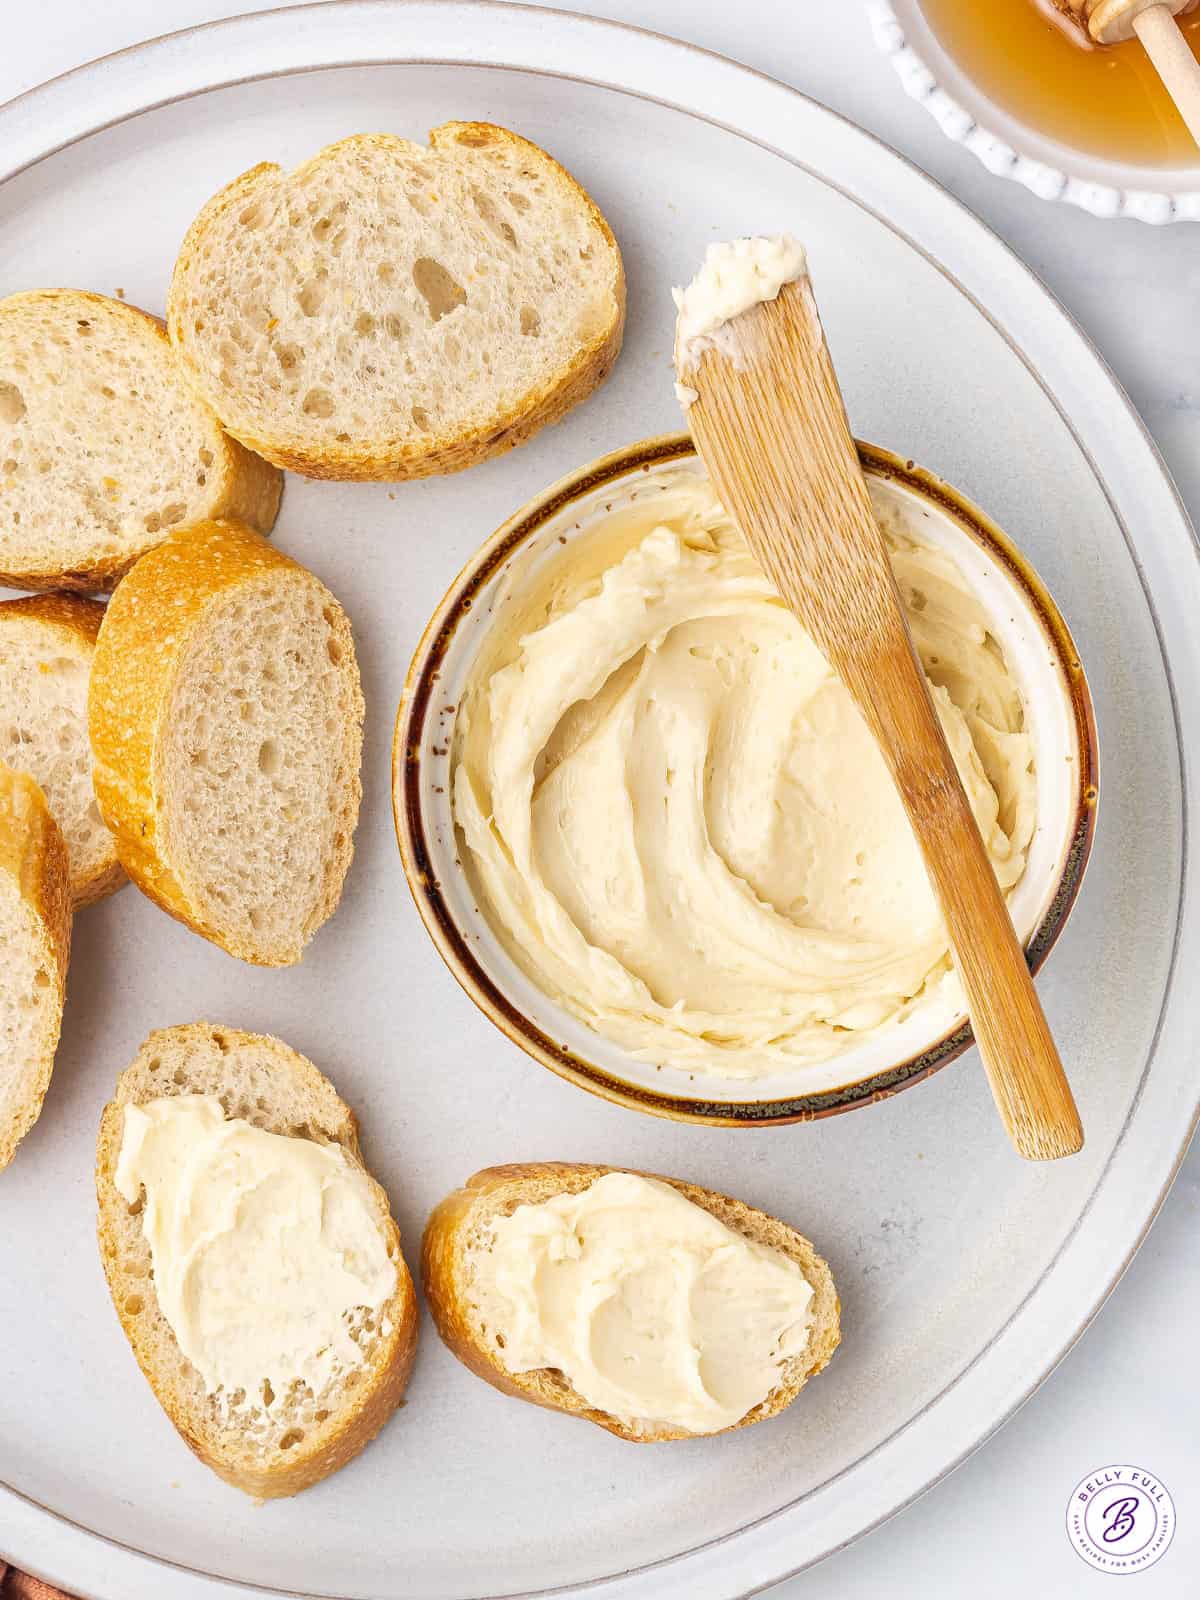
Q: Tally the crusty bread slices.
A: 7